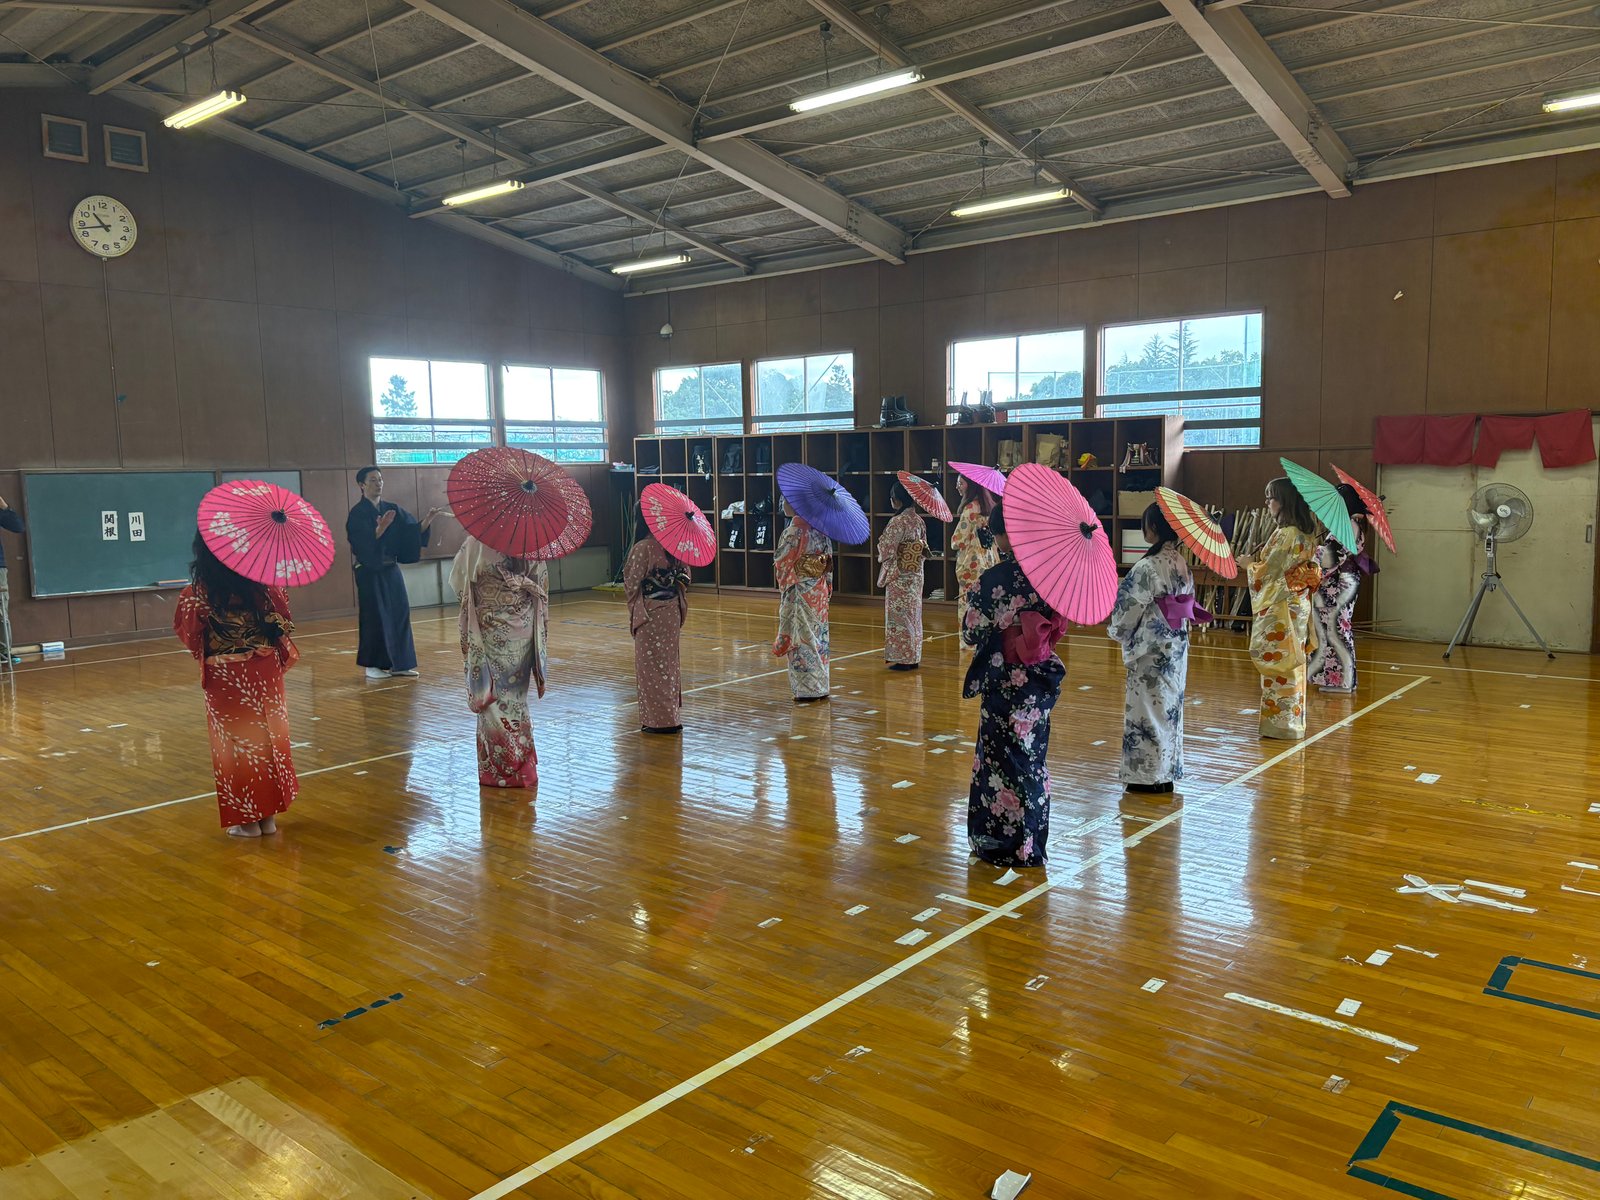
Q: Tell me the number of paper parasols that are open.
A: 10